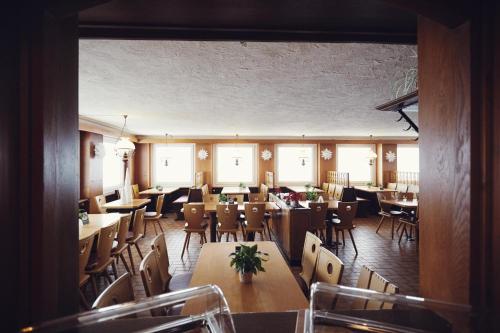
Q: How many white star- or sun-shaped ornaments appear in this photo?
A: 4